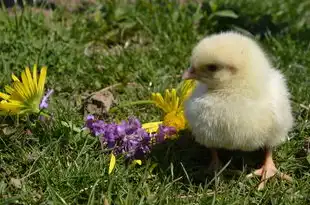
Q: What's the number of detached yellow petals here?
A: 2